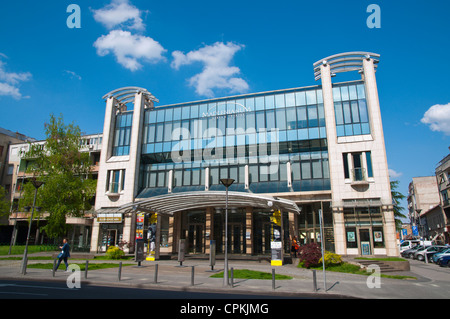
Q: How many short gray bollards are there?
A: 8